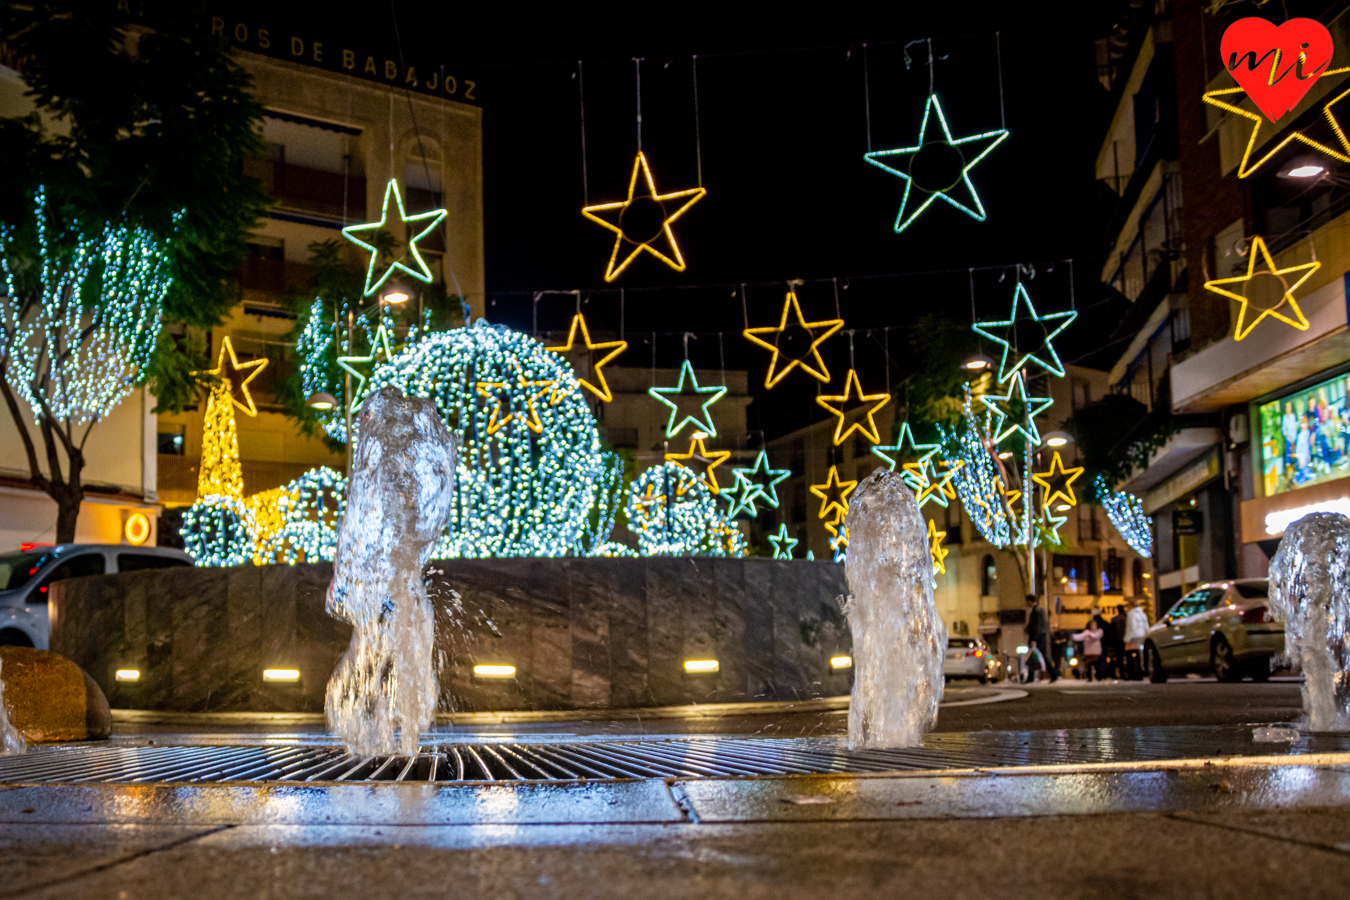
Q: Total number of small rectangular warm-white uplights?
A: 5